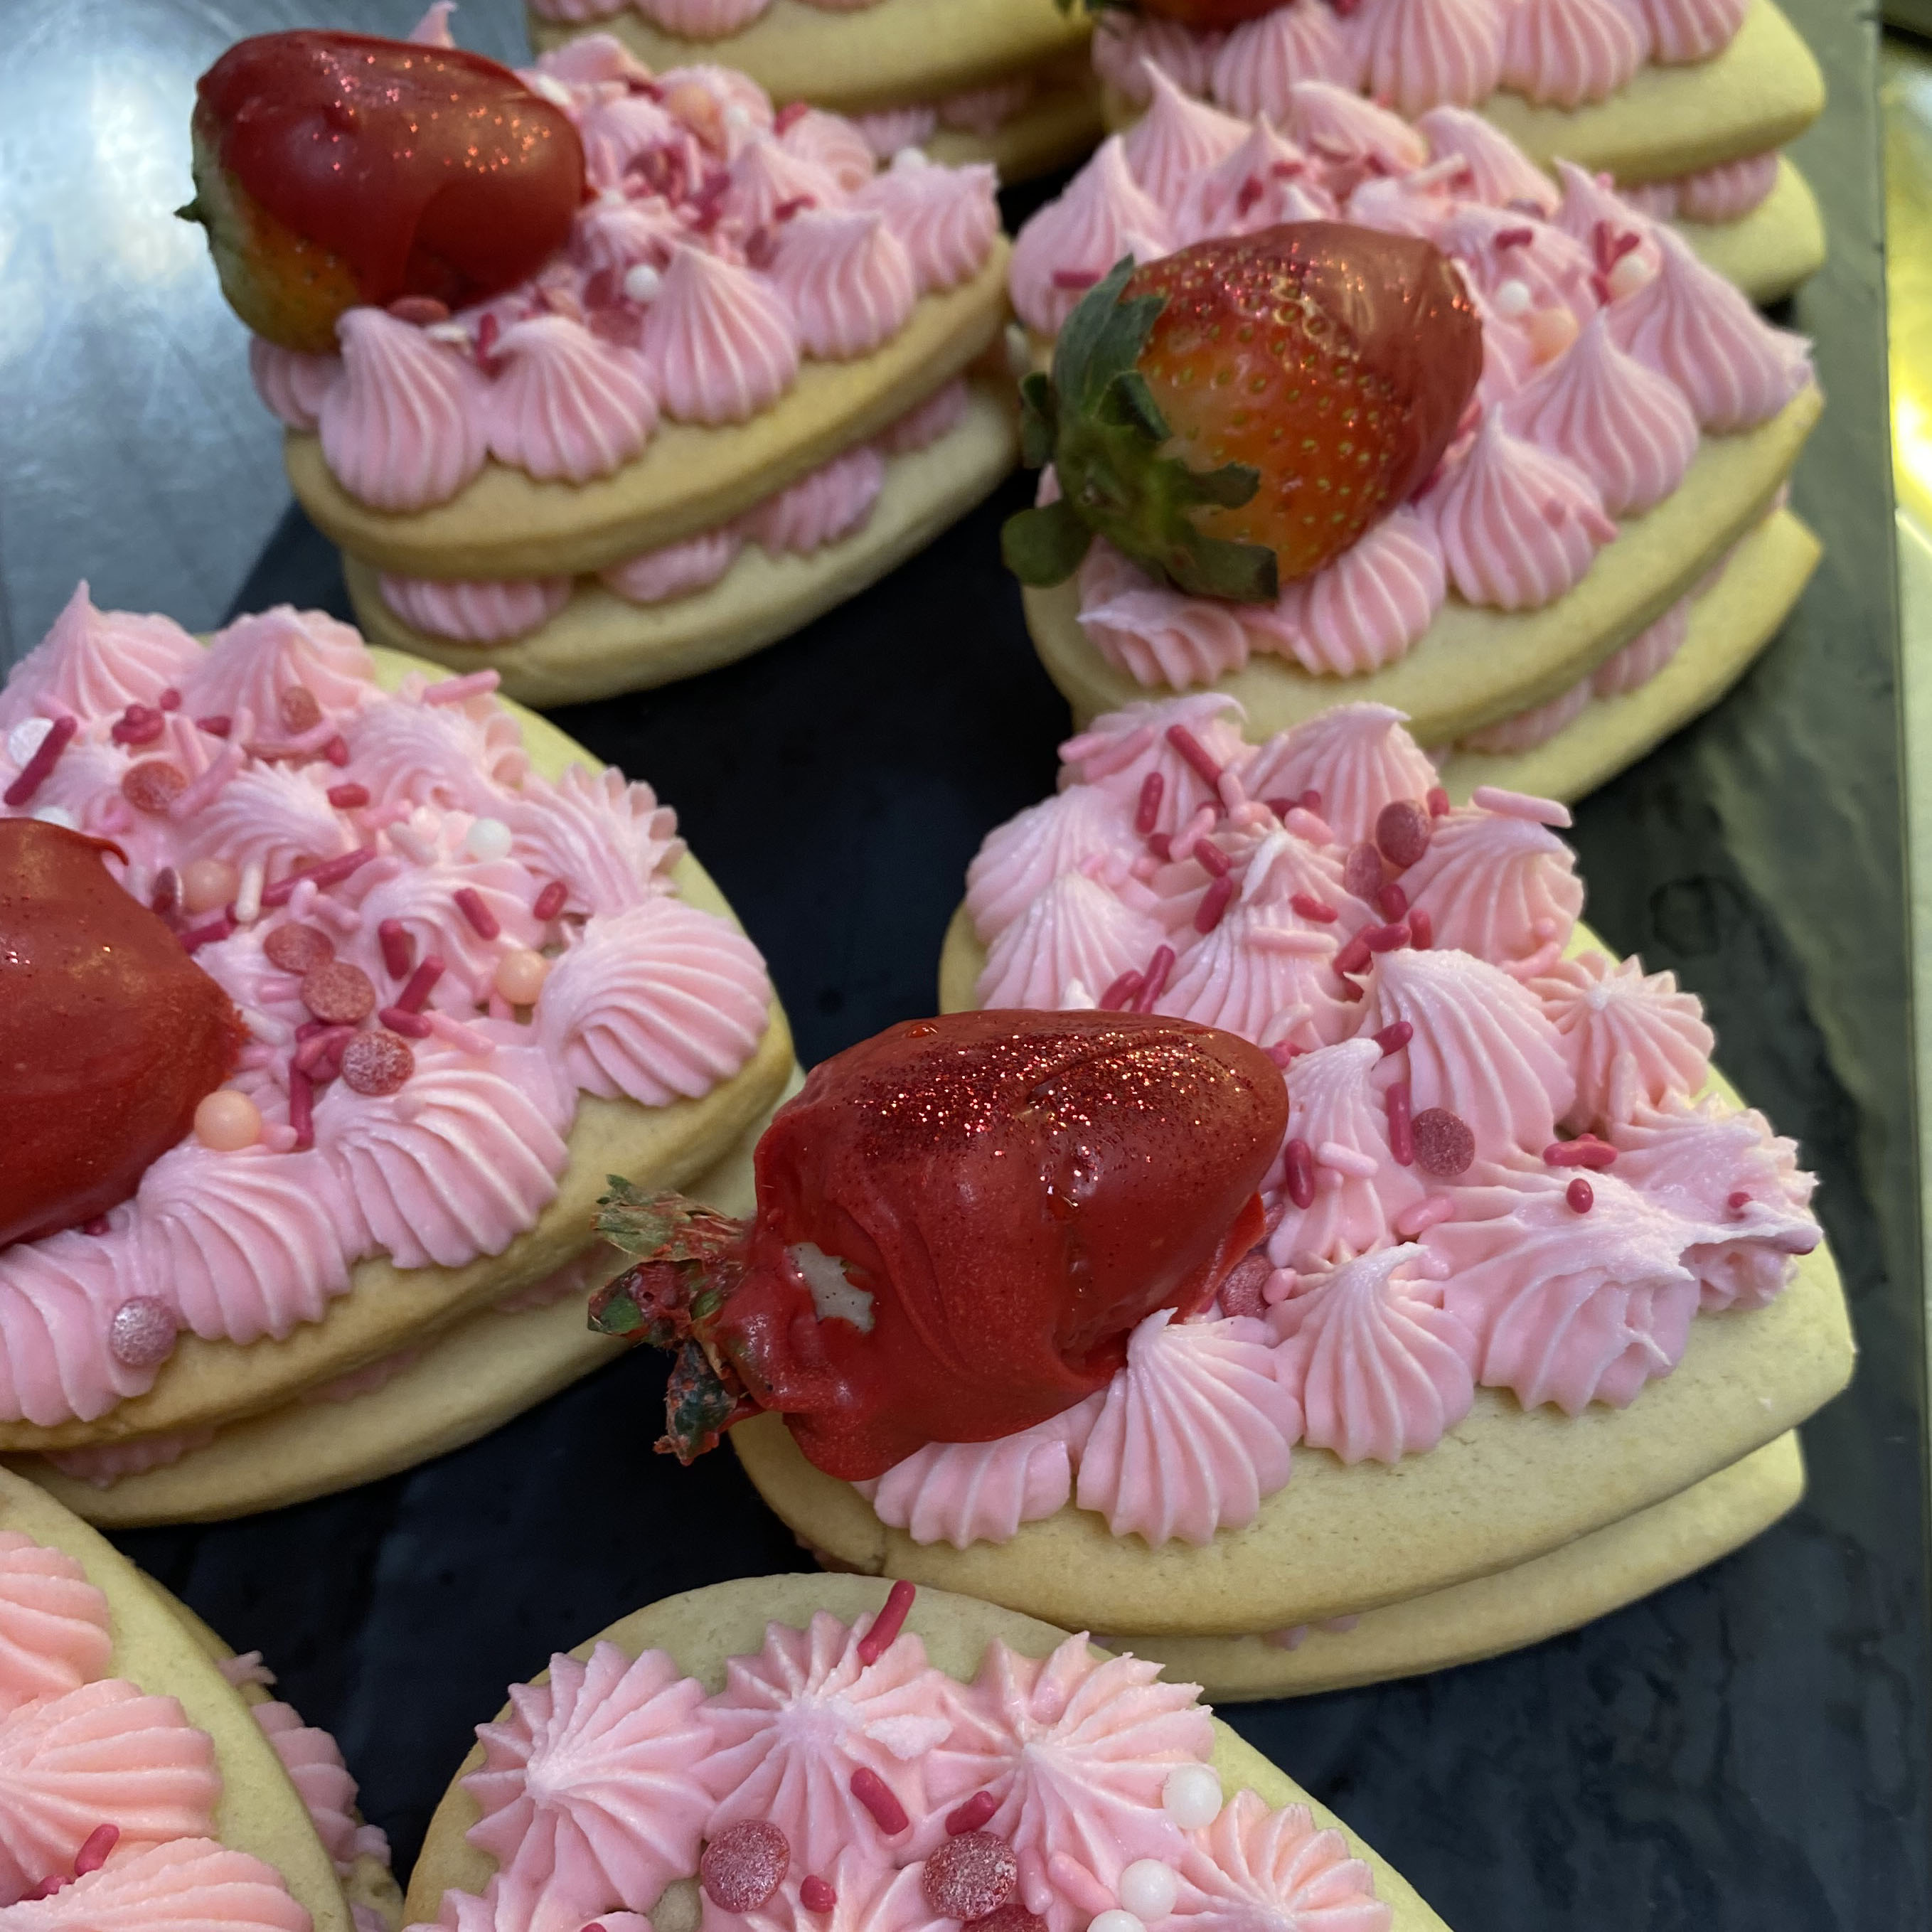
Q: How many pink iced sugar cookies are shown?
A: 8